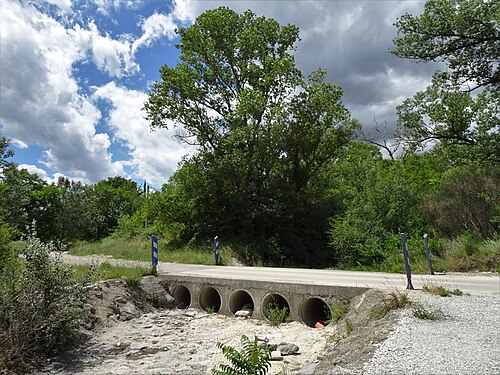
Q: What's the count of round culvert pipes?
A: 5